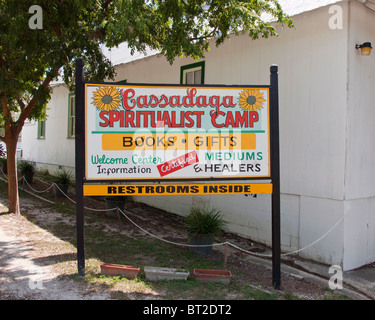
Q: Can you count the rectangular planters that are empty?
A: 3